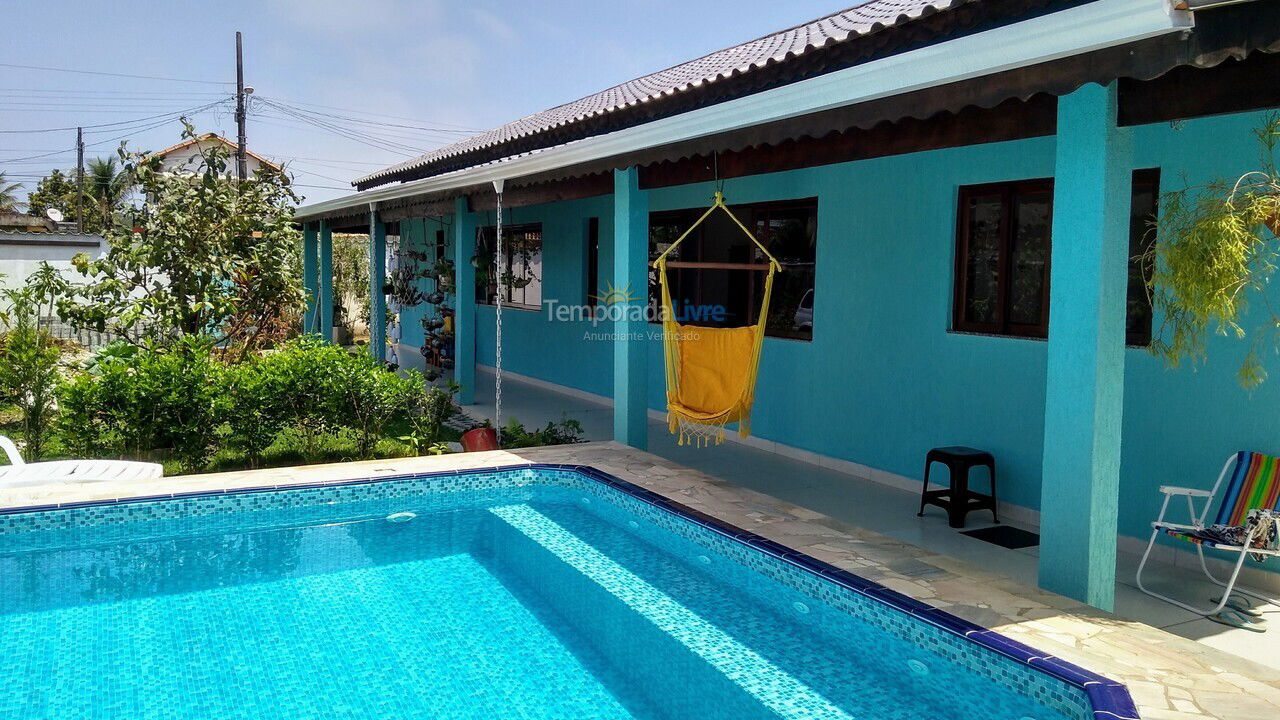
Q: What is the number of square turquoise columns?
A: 6